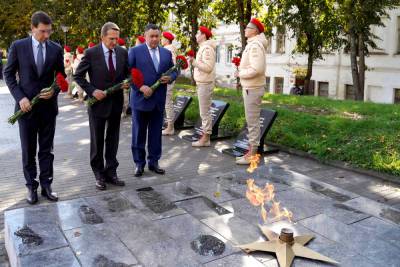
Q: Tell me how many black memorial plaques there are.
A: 3